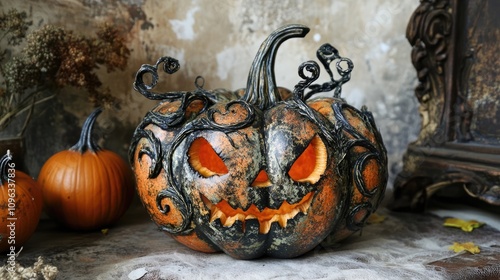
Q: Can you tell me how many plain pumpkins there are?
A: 2